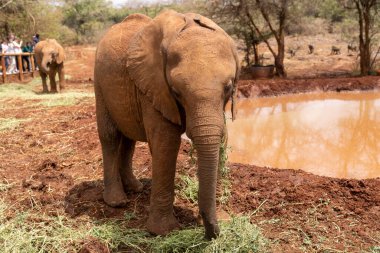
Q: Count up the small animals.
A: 4